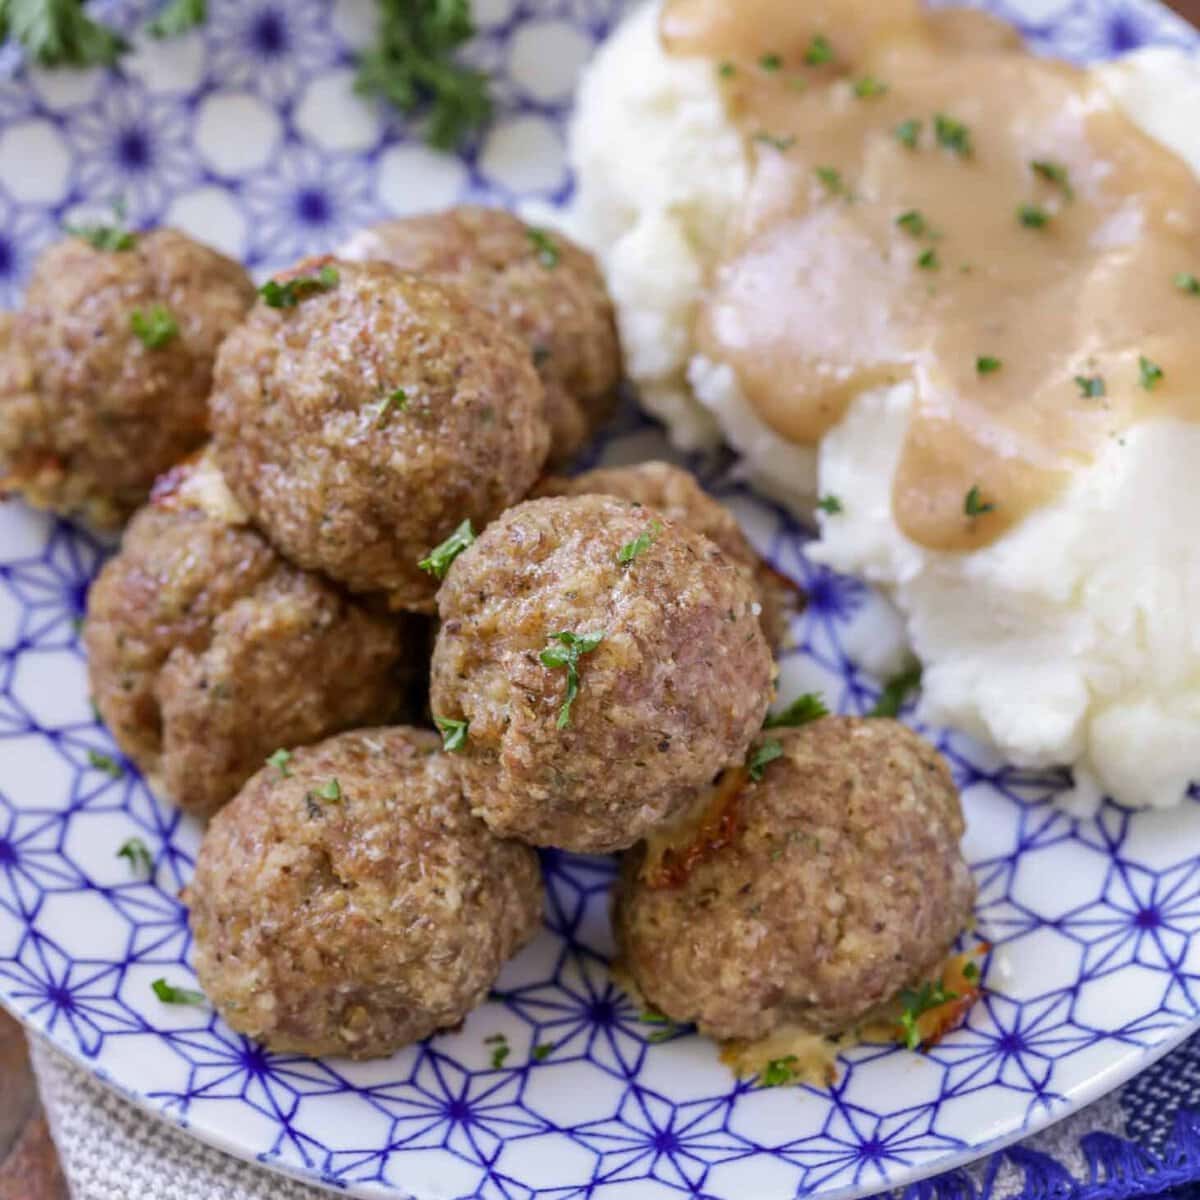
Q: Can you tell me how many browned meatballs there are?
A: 8